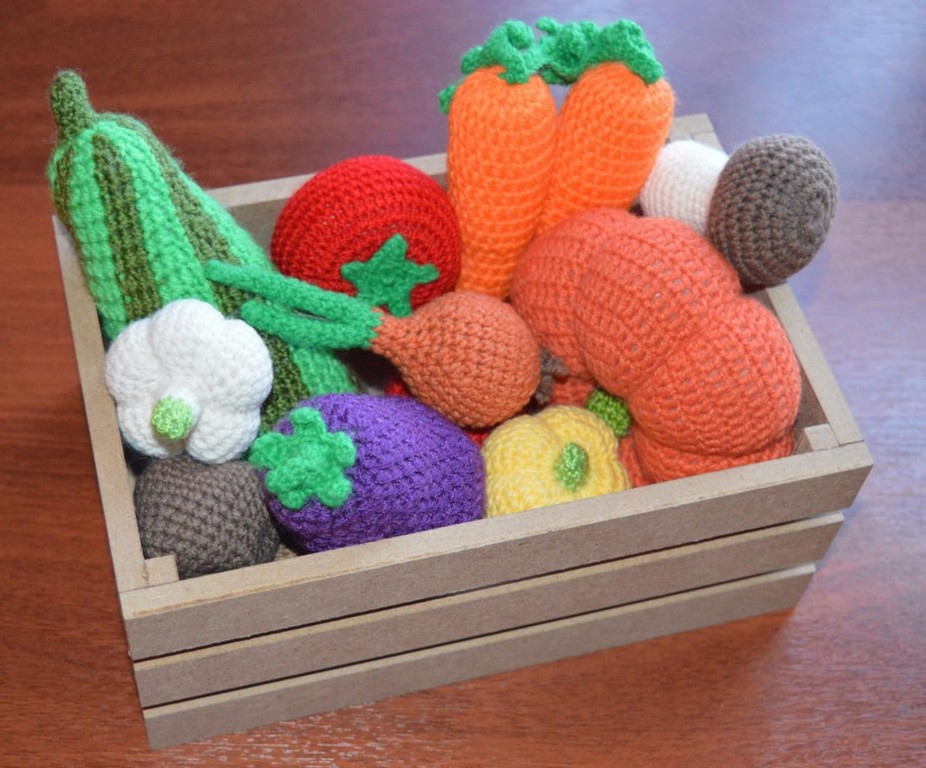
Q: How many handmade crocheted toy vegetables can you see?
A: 11